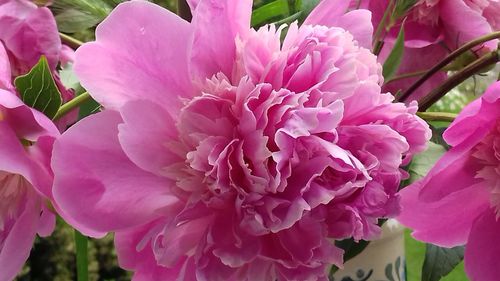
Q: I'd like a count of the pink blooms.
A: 5